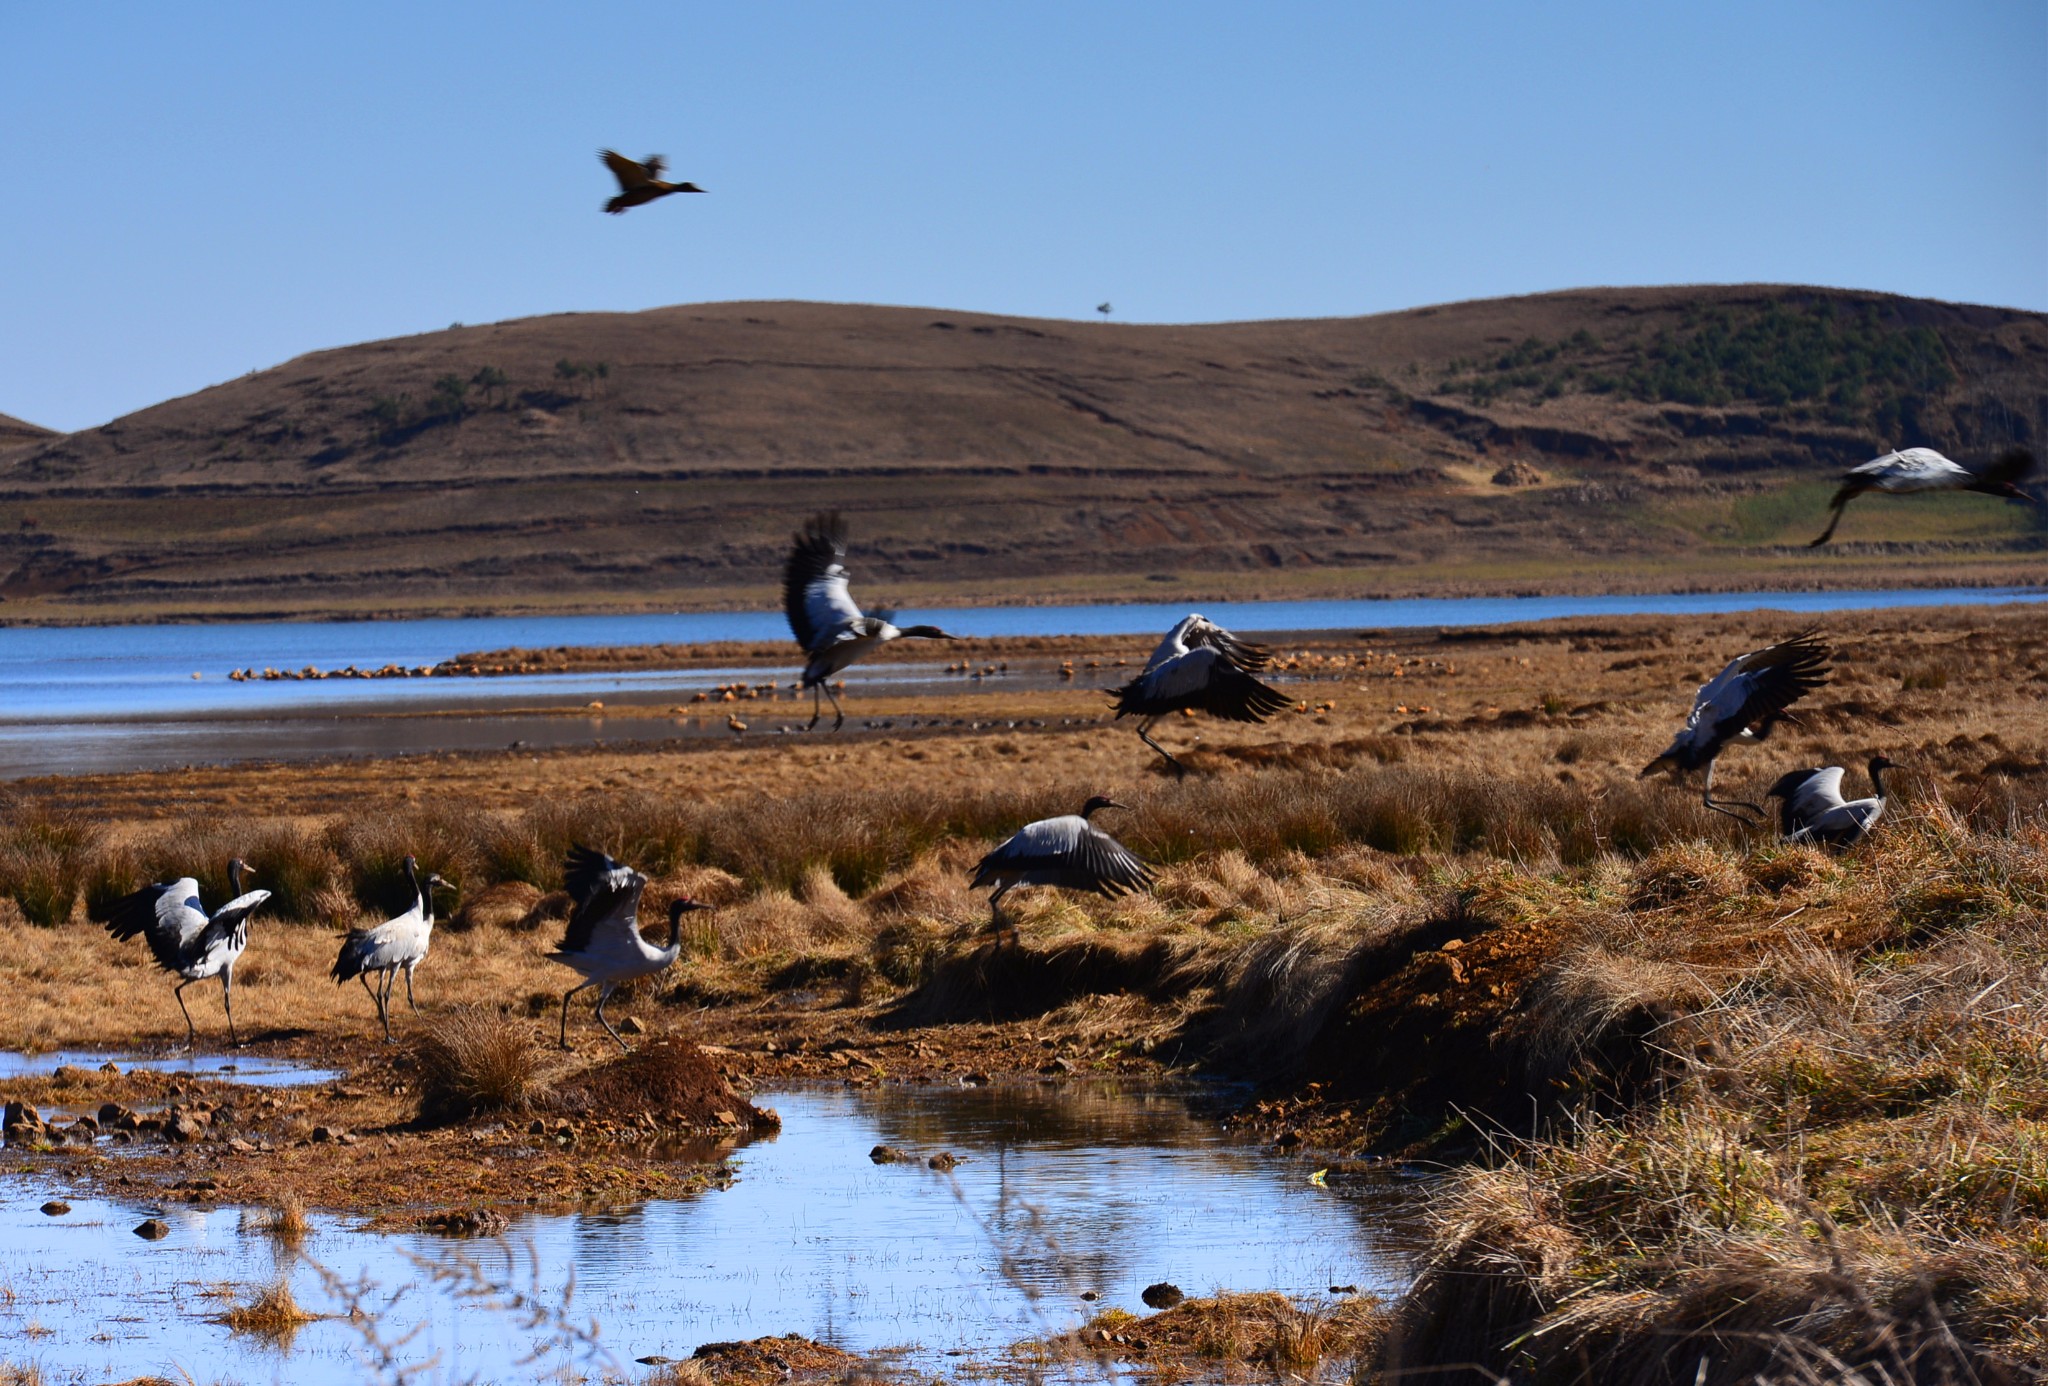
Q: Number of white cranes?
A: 10